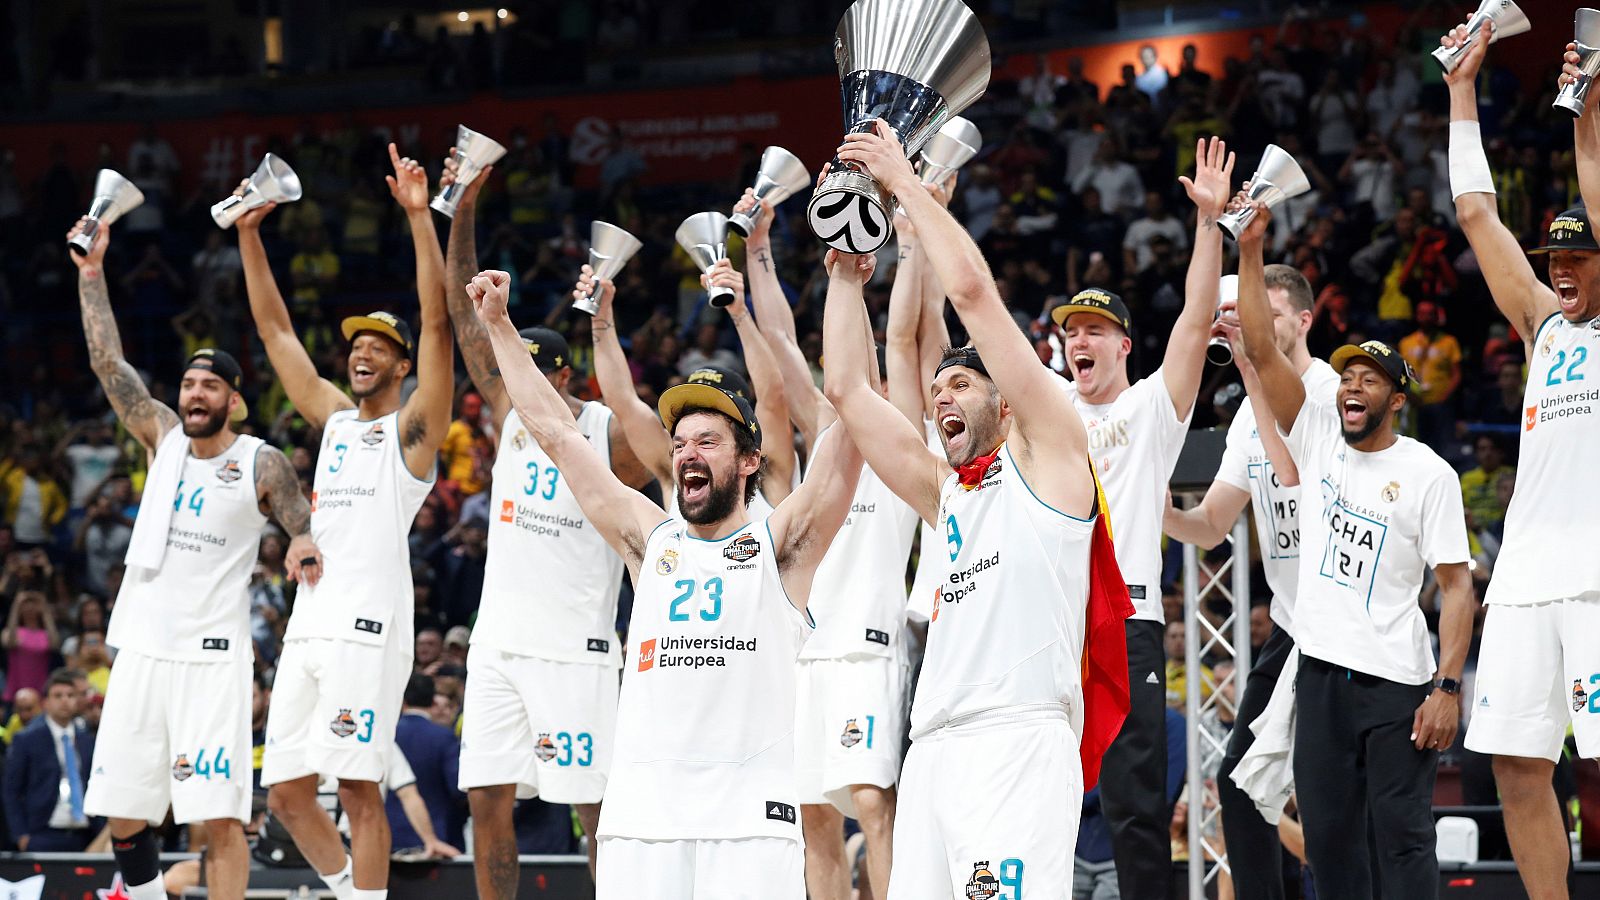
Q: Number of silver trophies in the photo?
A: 12